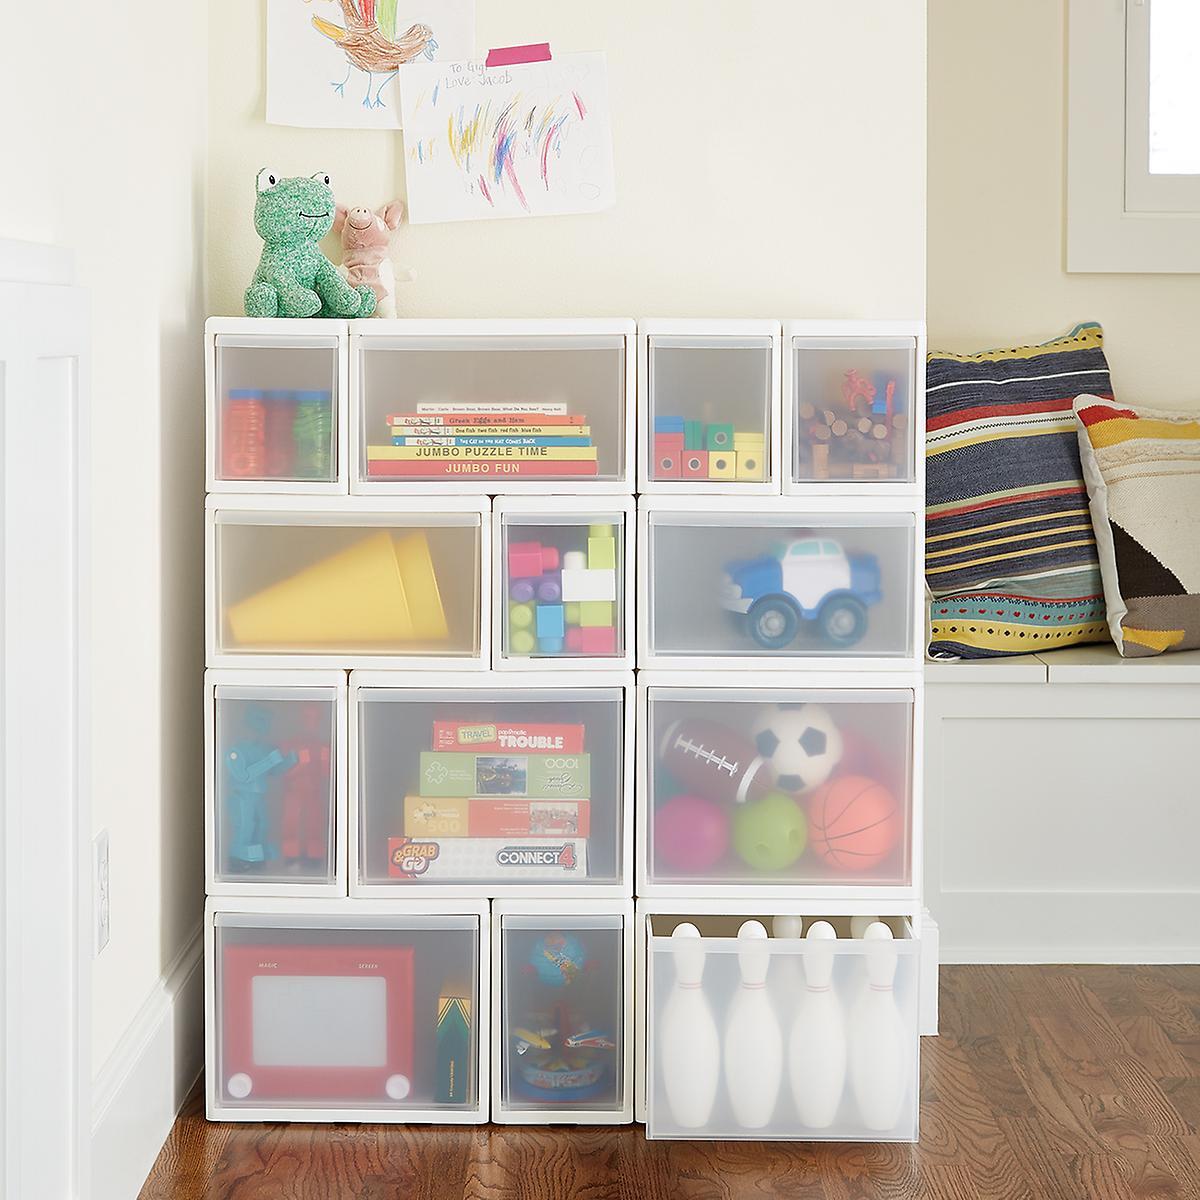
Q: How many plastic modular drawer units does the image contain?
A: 13